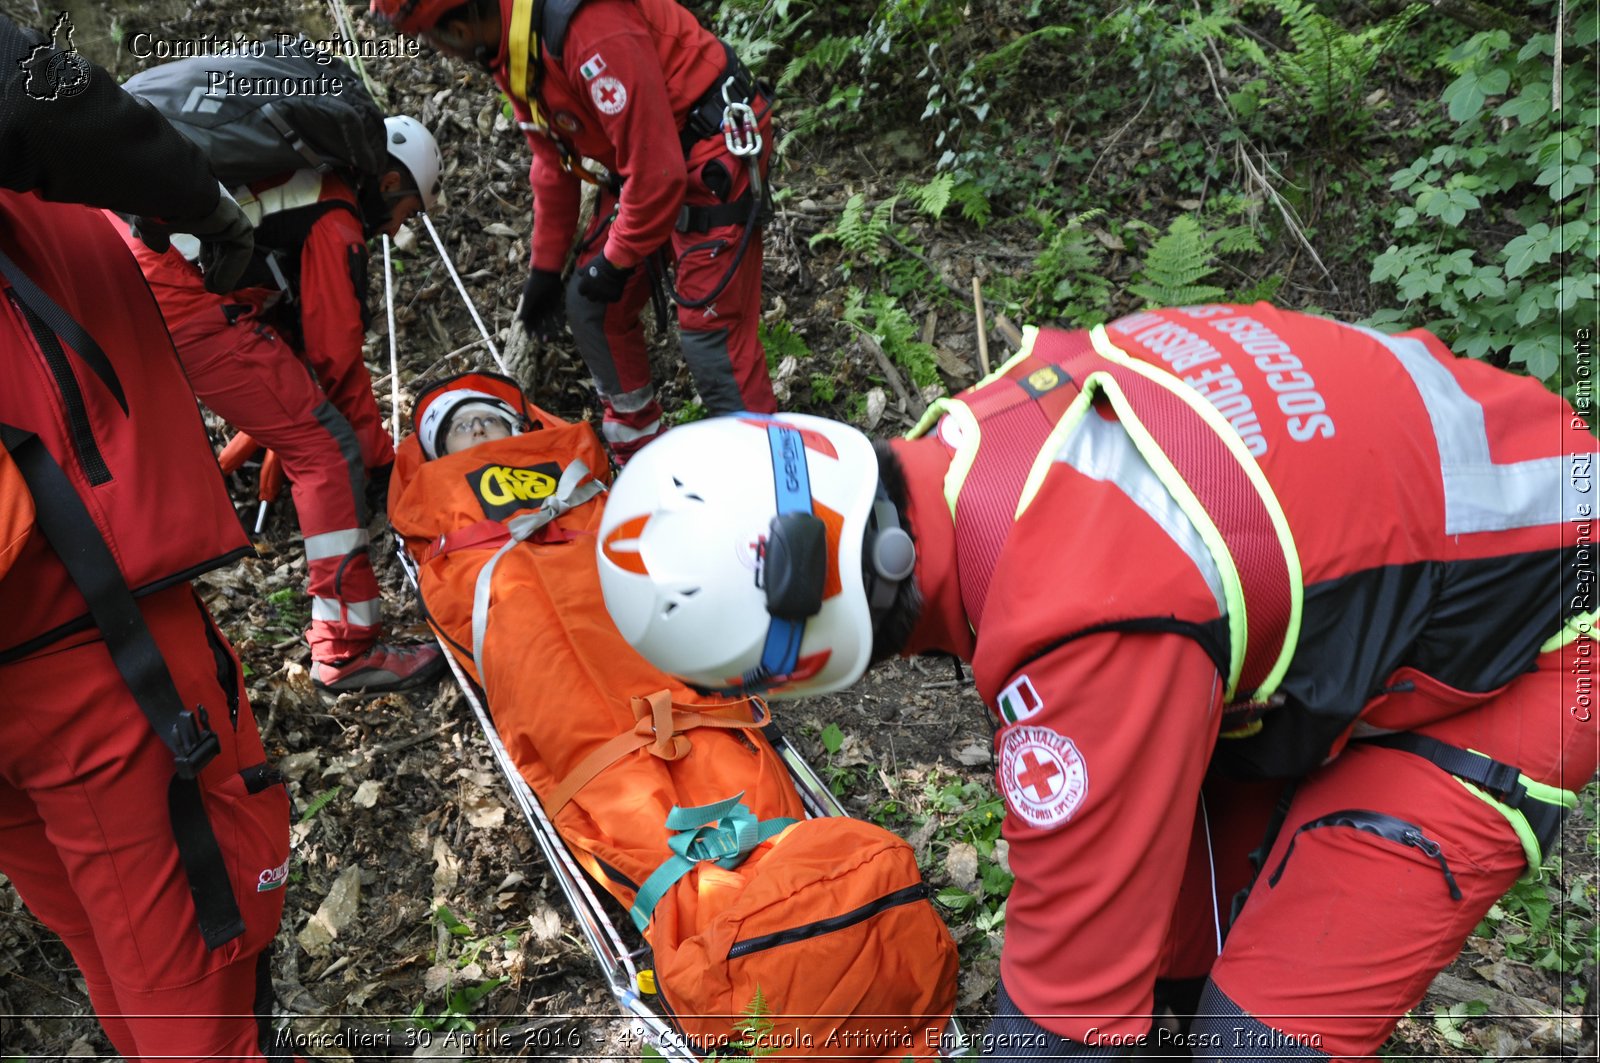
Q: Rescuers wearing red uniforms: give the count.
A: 4